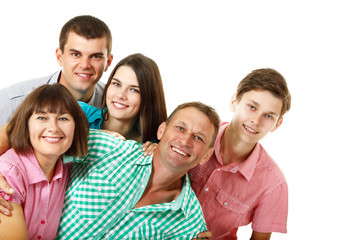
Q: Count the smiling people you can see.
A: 5